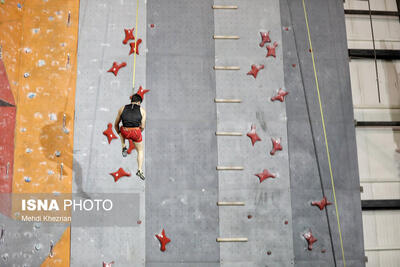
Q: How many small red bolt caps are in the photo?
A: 9